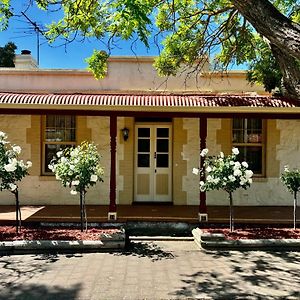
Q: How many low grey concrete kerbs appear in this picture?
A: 2